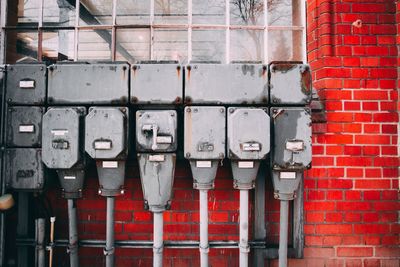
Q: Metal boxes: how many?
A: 13